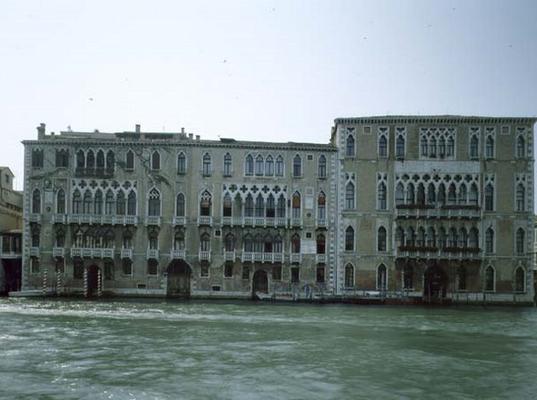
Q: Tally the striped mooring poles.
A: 4